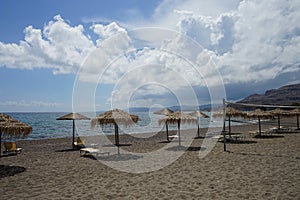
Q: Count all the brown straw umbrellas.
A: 10